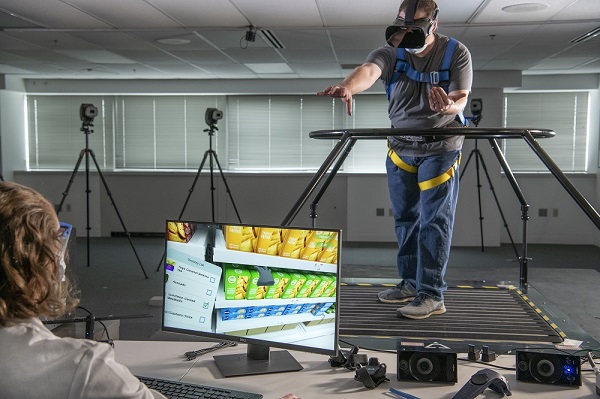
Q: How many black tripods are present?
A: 3